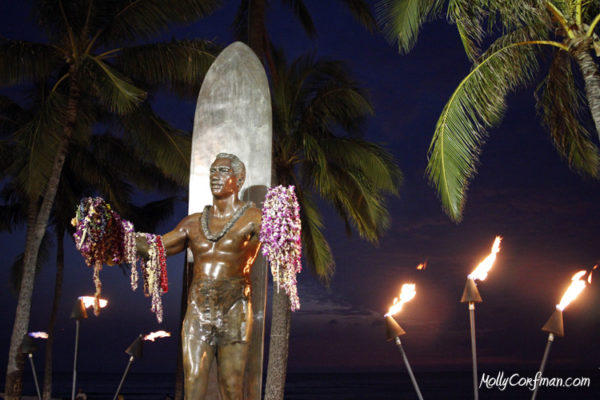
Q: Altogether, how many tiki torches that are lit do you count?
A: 6